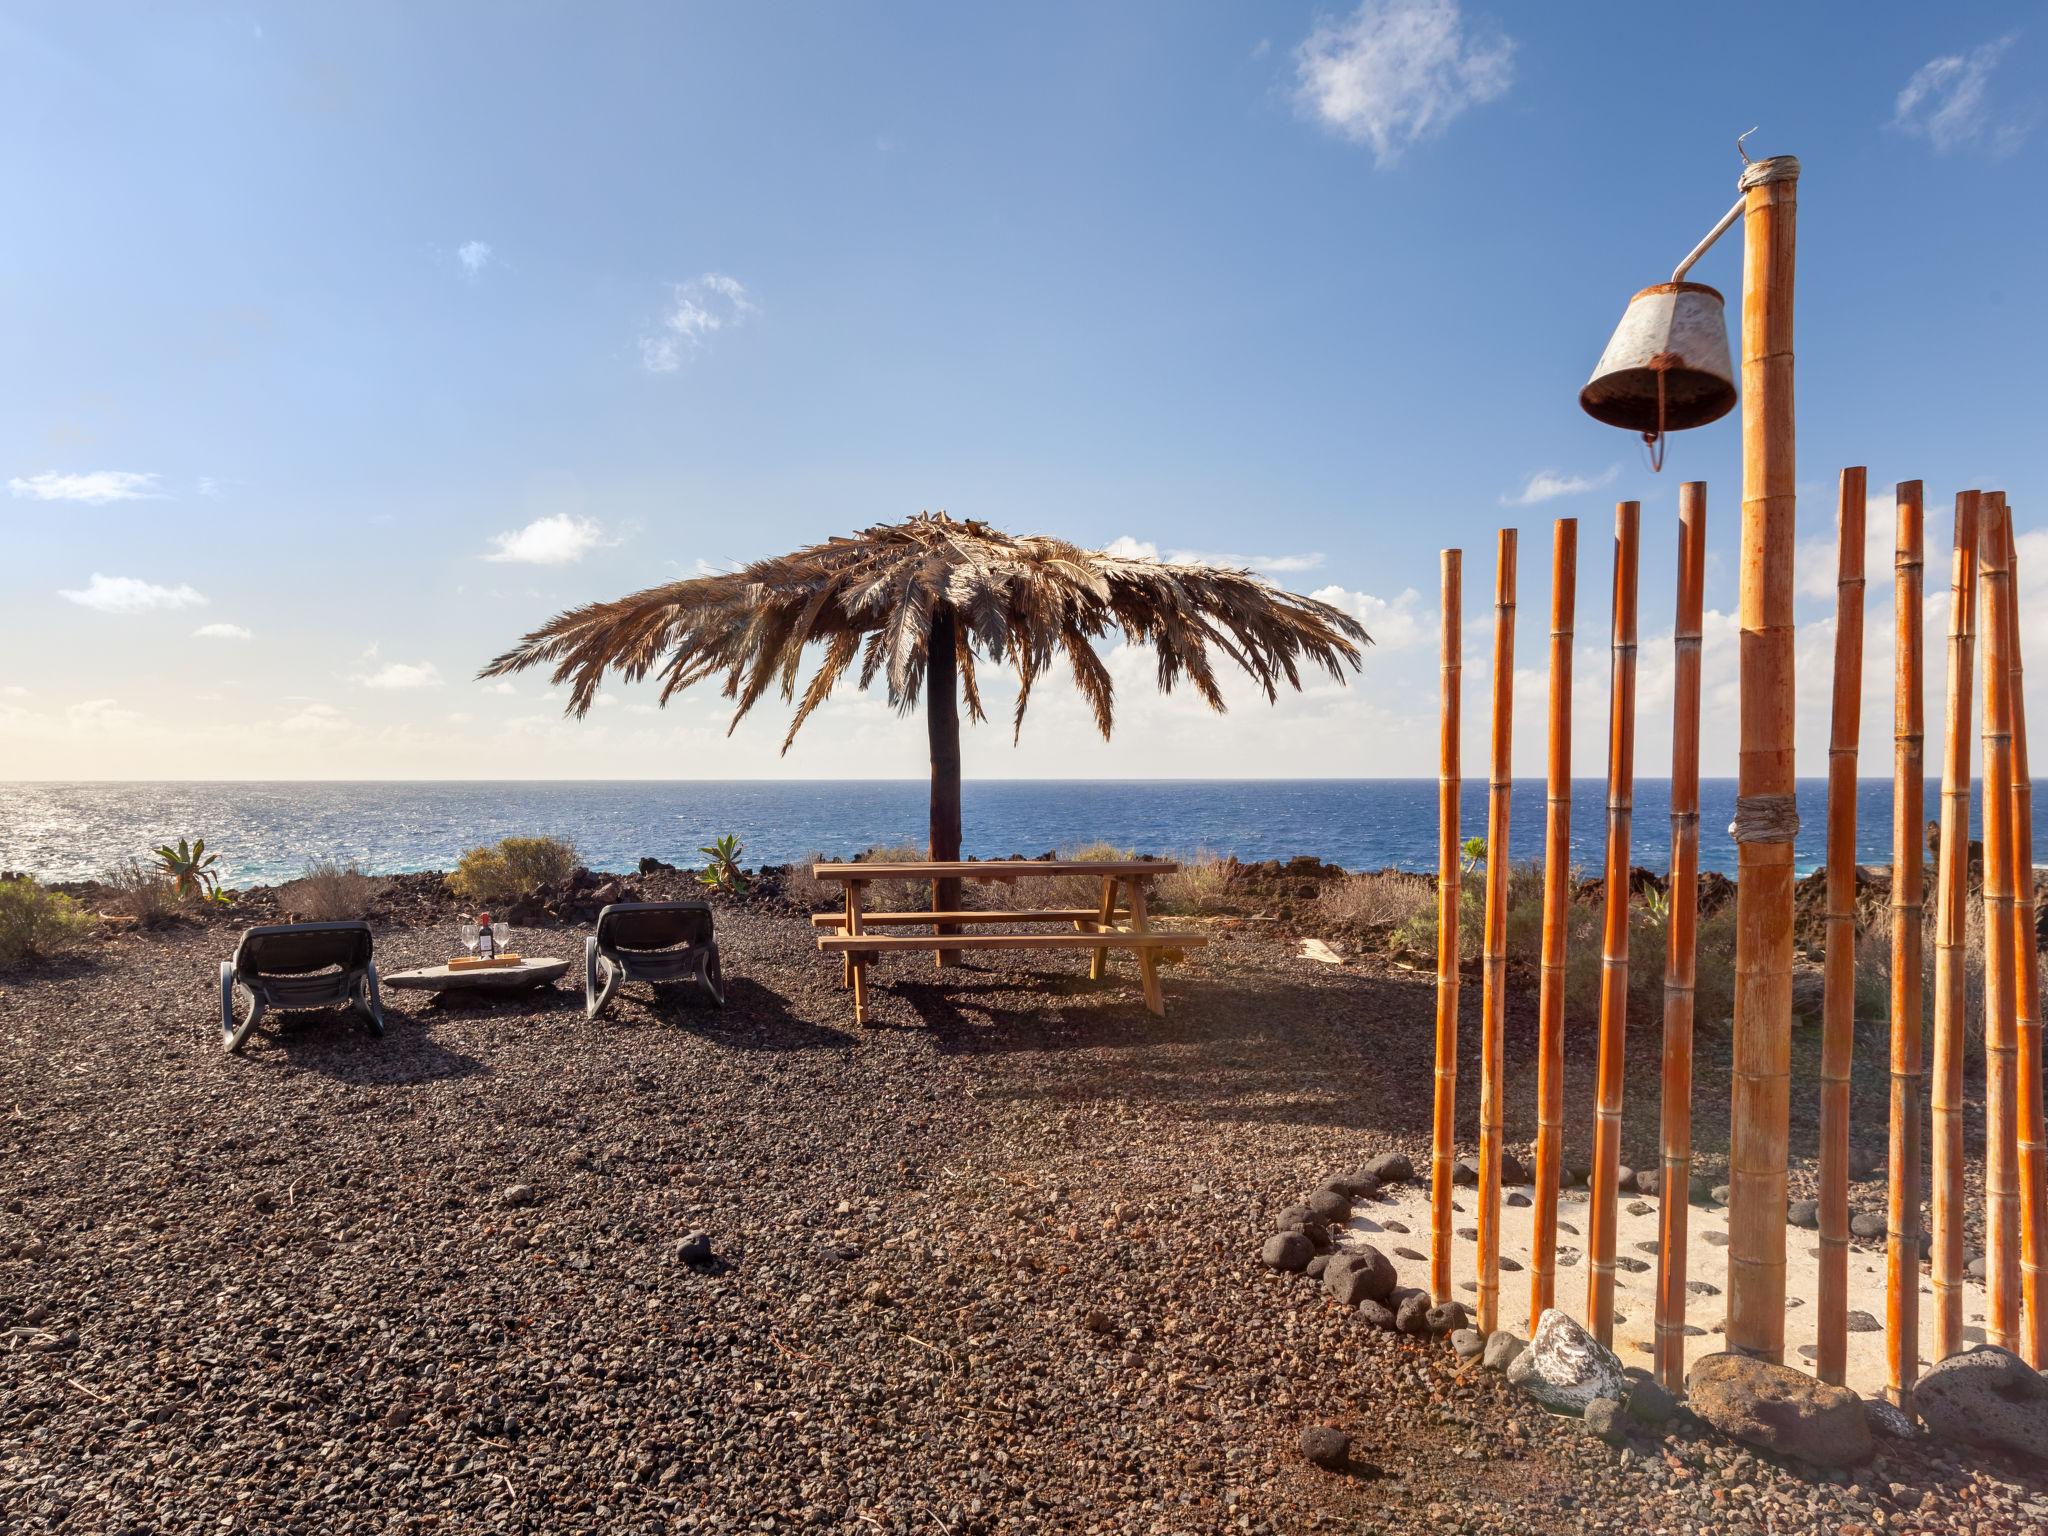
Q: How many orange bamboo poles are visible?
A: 11